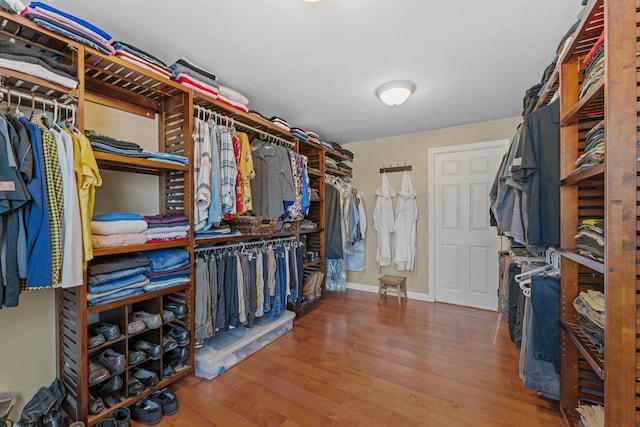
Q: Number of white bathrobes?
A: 2